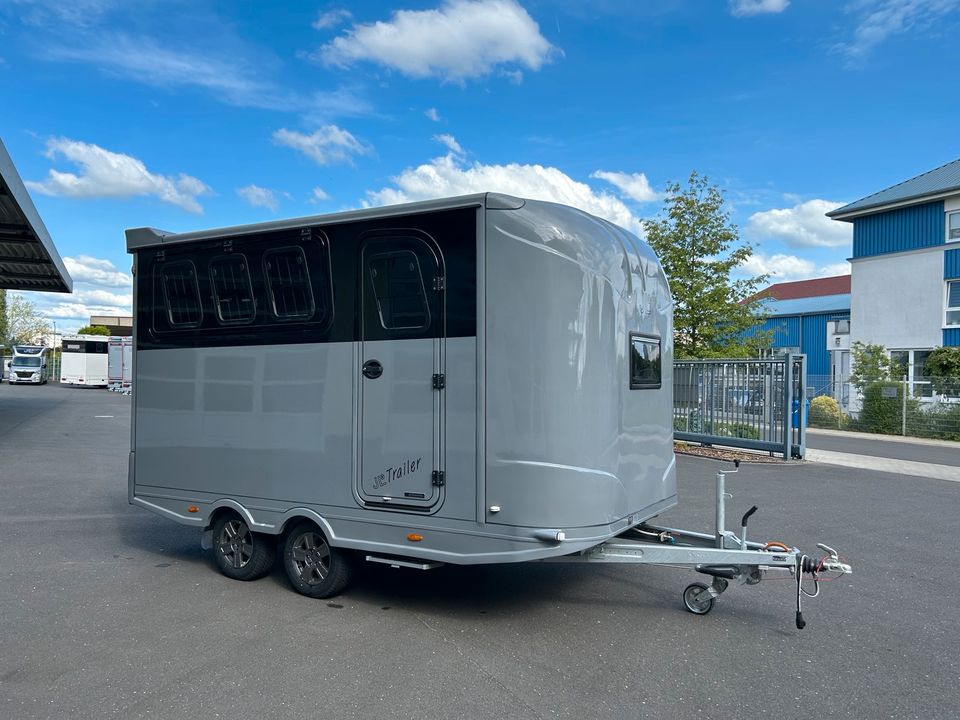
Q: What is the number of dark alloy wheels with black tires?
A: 2